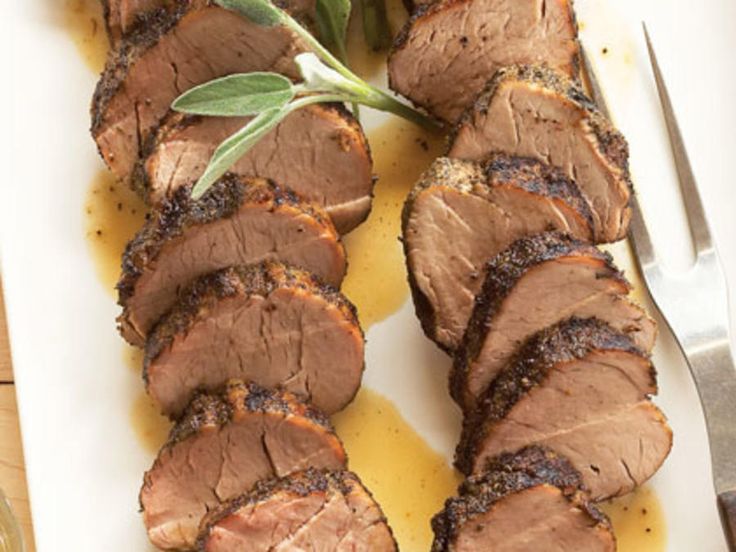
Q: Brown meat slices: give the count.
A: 13